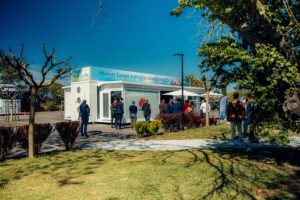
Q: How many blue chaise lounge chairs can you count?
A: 0